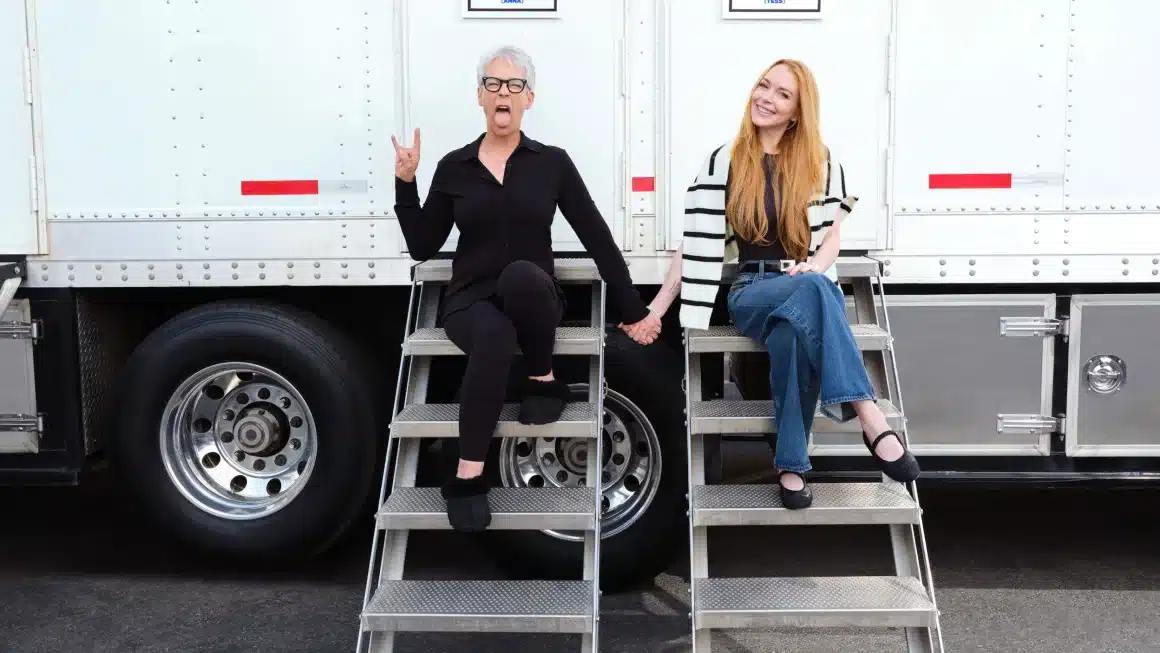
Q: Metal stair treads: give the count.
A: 10